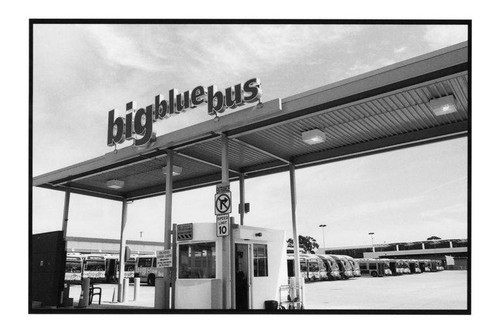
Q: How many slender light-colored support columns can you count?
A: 6